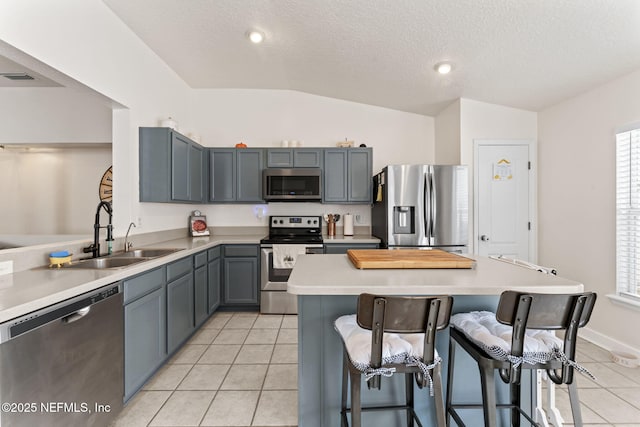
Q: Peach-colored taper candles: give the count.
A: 0